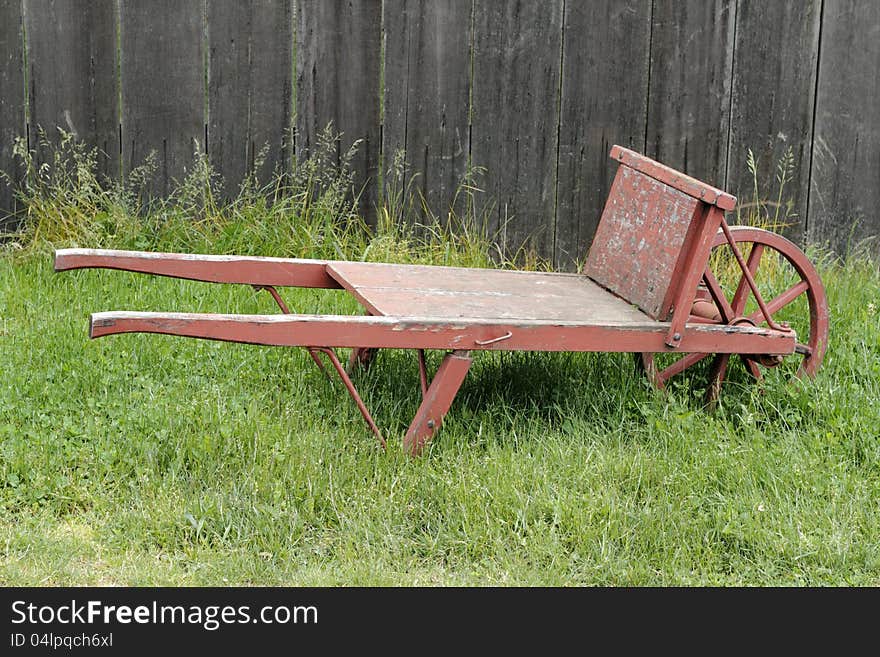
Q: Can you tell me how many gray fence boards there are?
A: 11